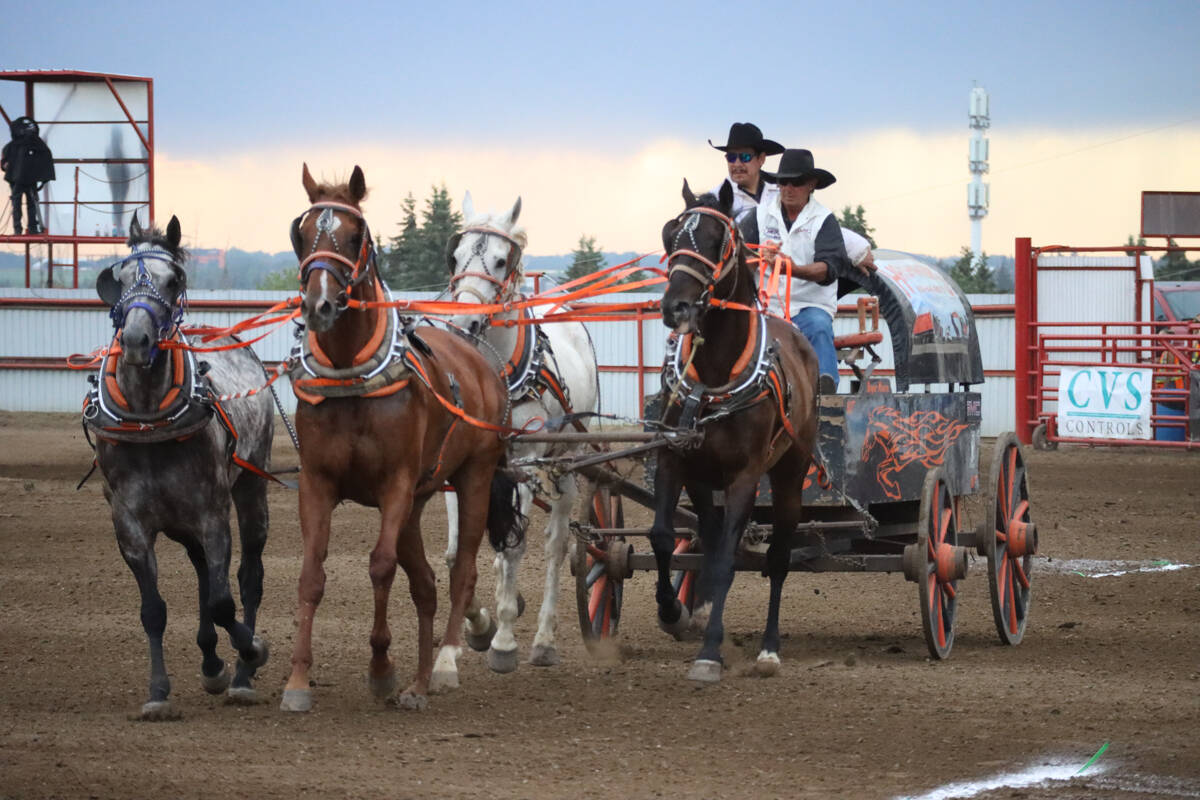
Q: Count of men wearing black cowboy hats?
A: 2